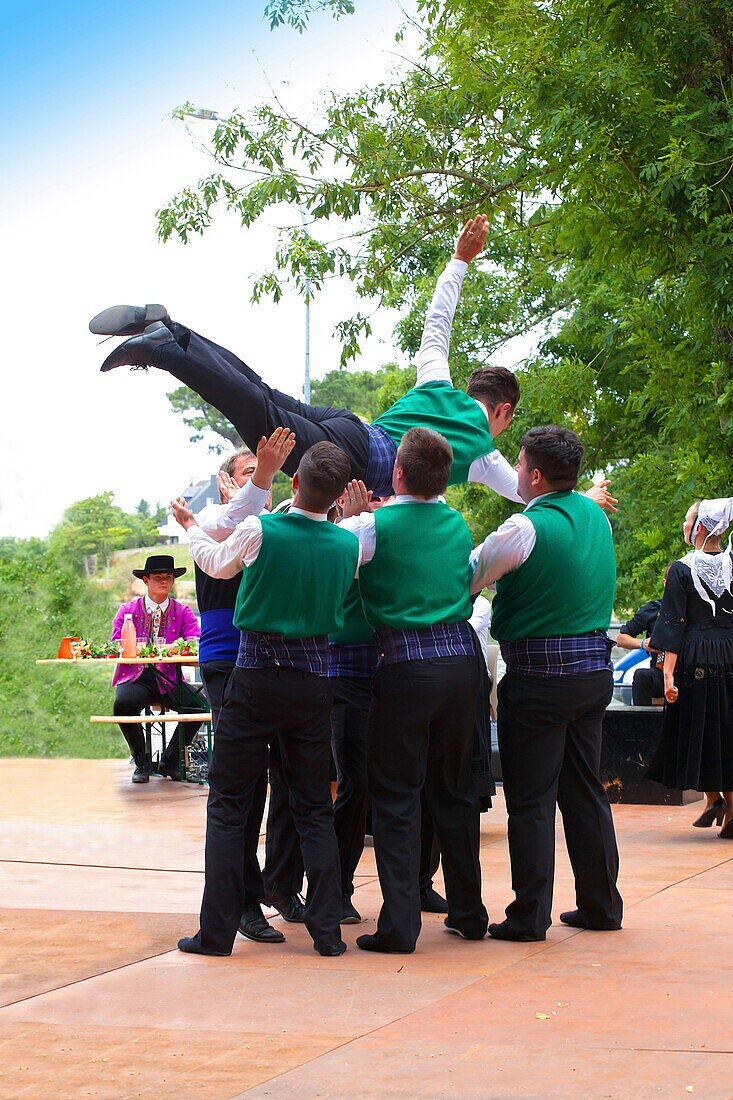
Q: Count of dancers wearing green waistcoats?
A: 5